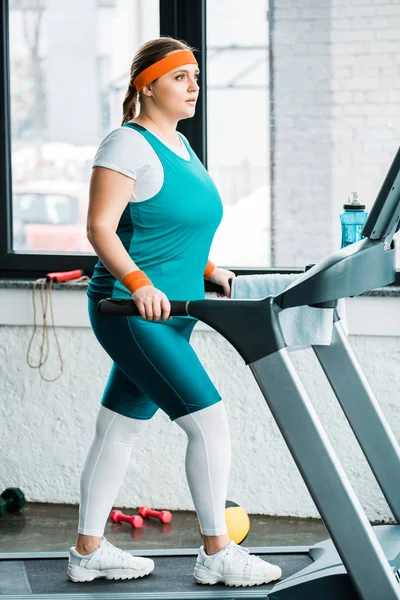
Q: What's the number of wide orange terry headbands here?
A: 1